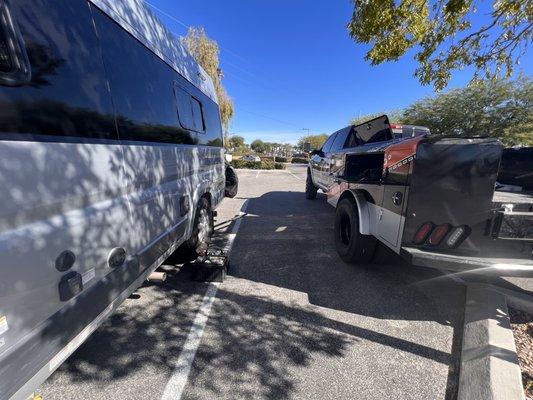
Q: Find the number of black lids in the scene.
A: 1